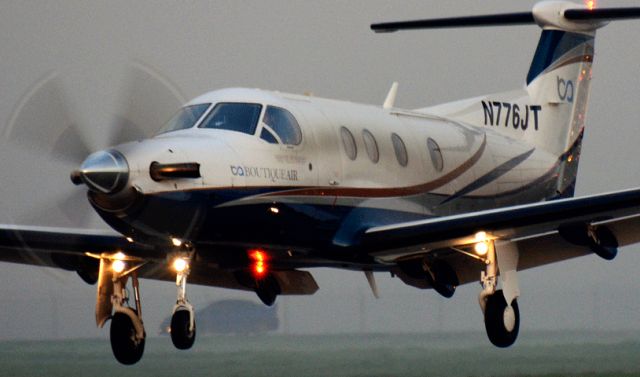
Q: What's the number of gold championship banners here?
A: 0